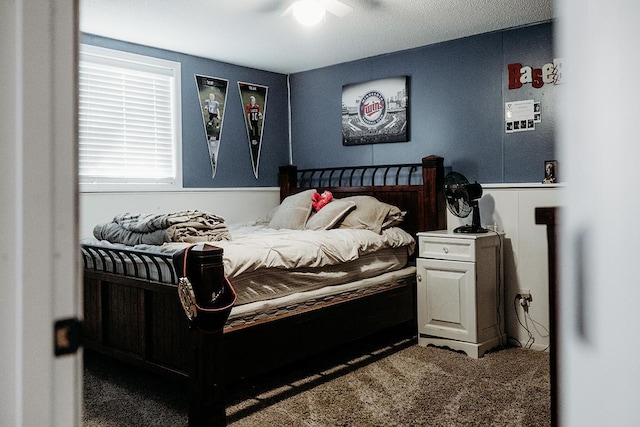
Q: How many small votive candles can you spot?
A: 0